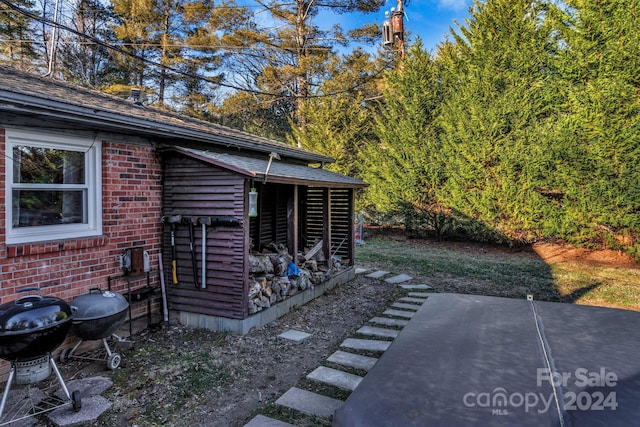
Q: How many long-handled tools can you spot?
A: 3